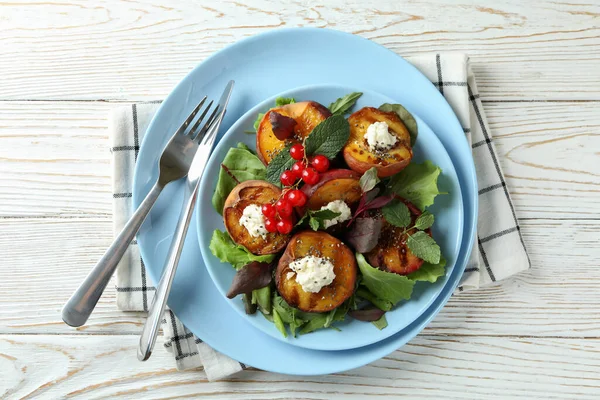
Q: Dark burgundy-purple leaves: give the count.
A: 5